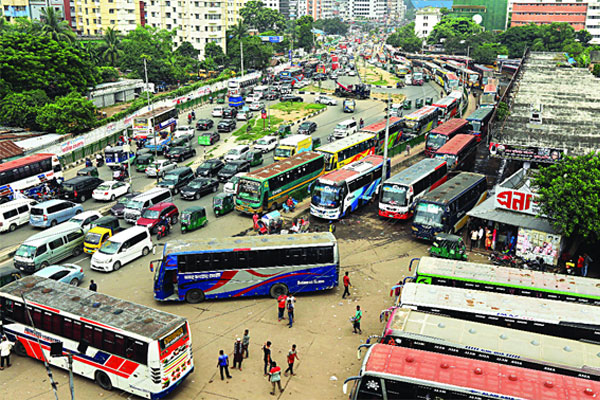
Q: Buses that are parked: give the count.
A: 4